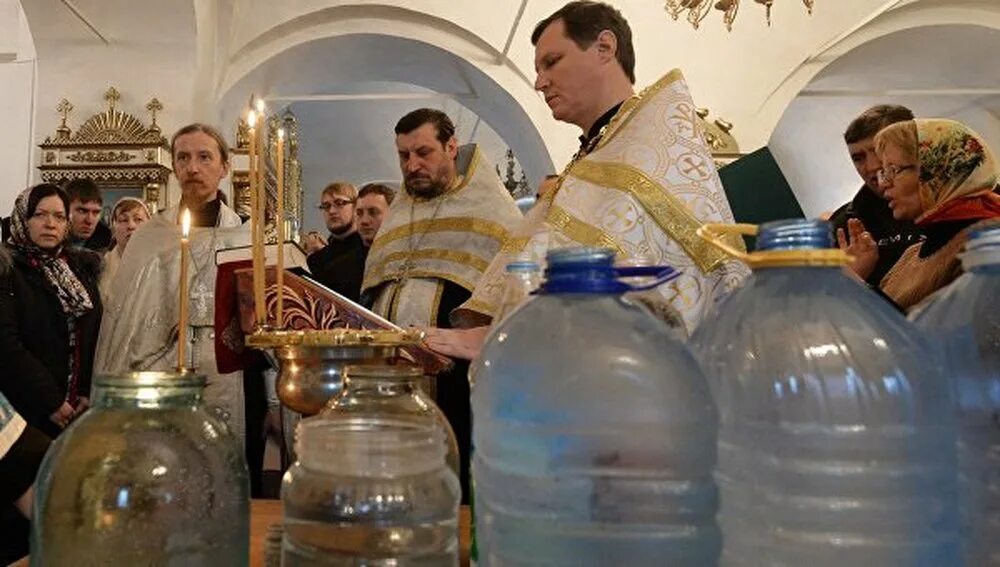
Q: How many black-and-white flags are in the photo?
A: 0